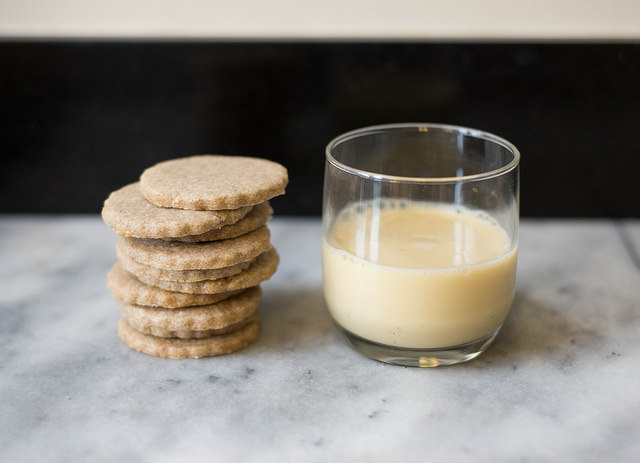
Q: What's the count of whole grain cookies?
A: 10